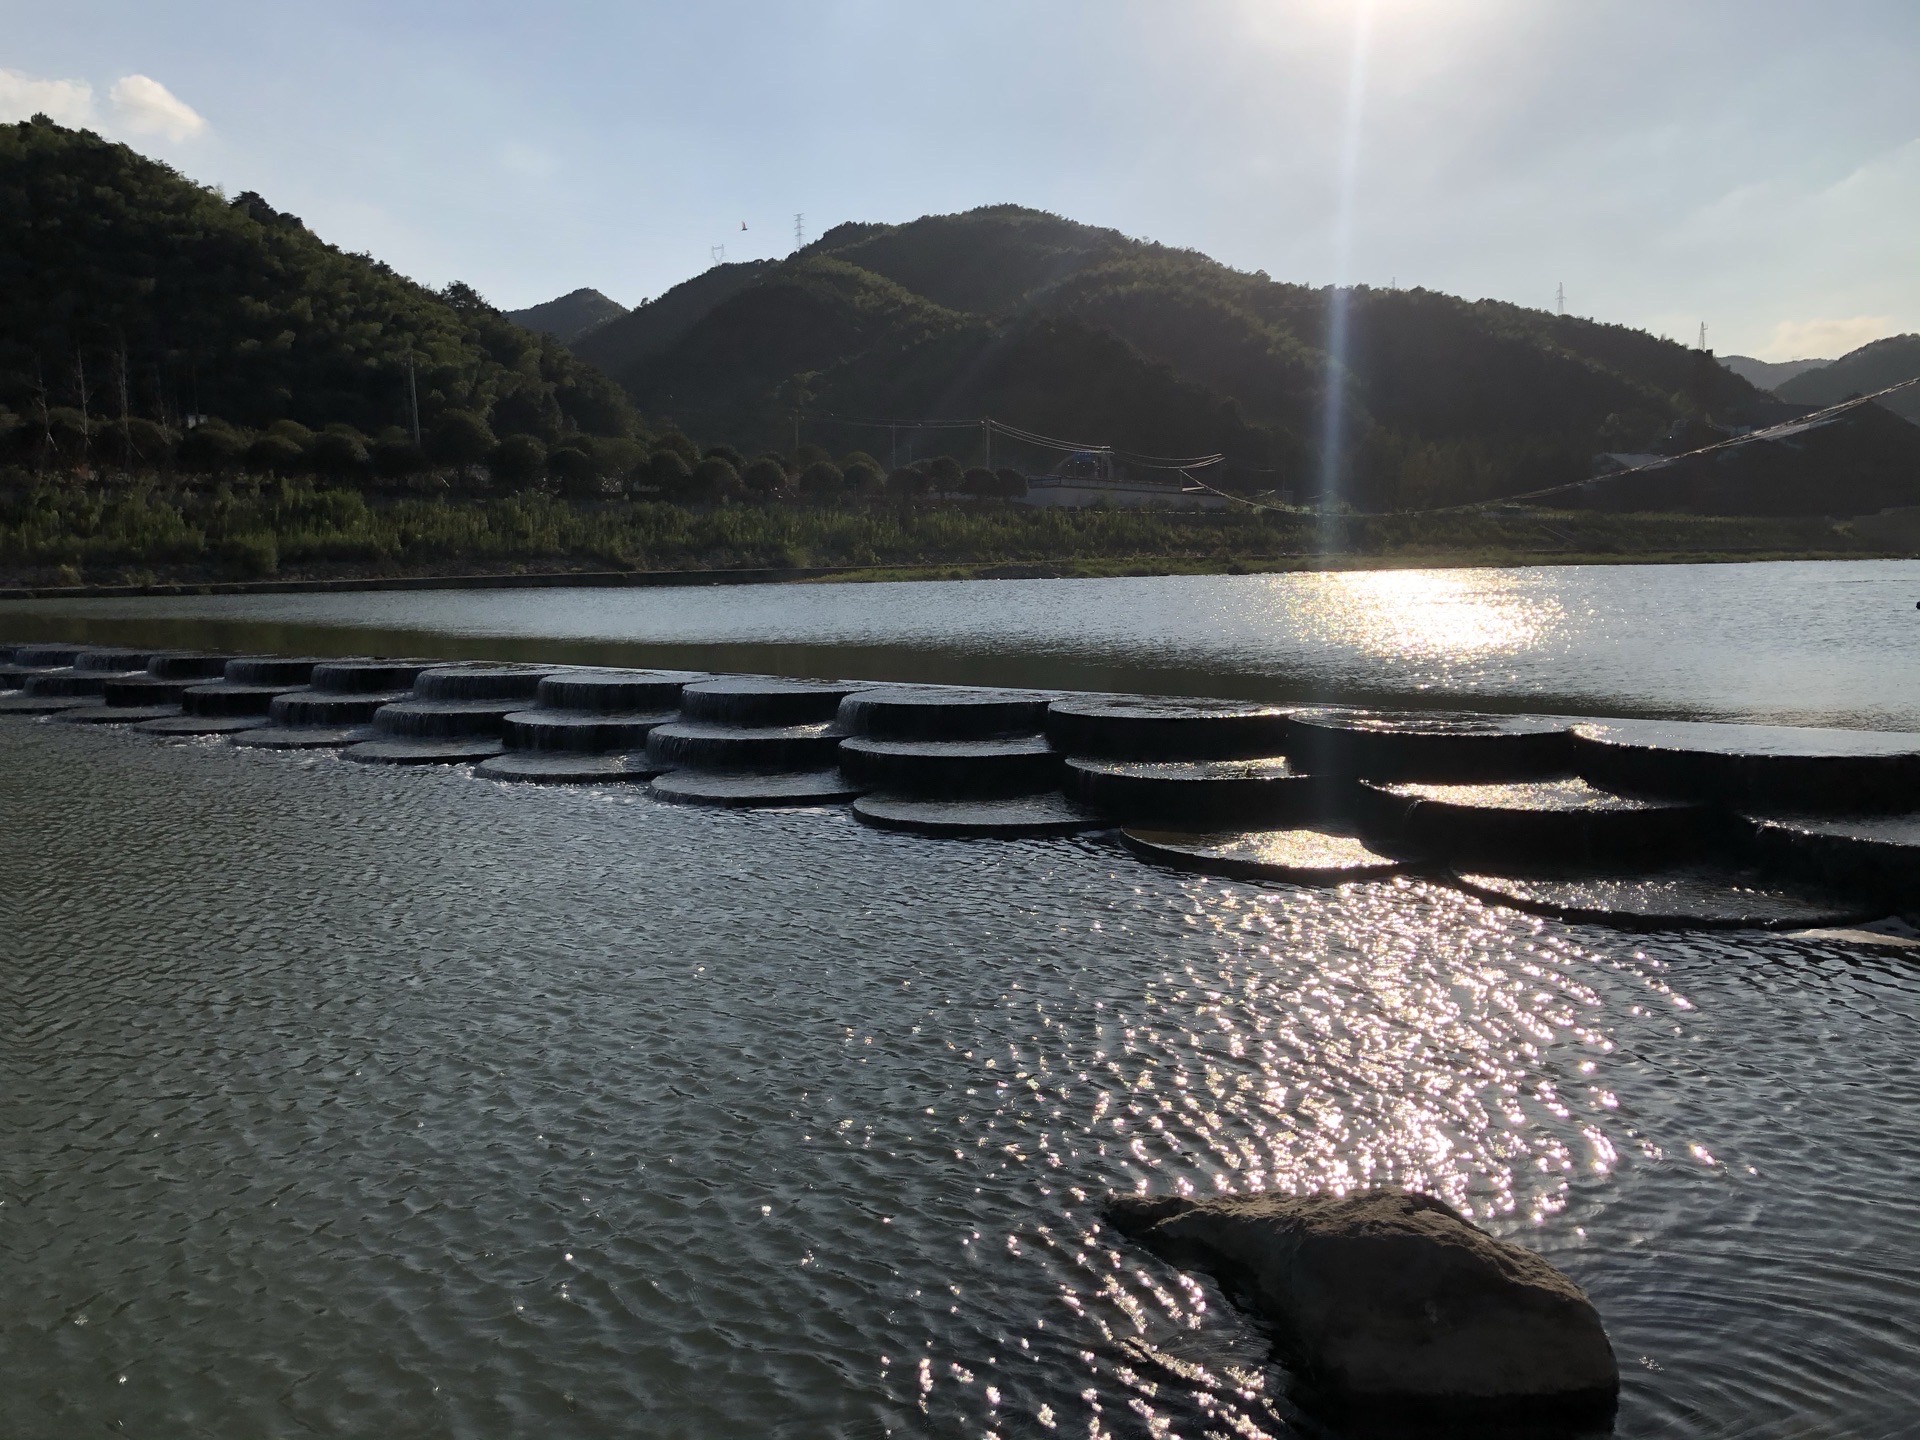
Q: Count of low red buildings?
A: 0